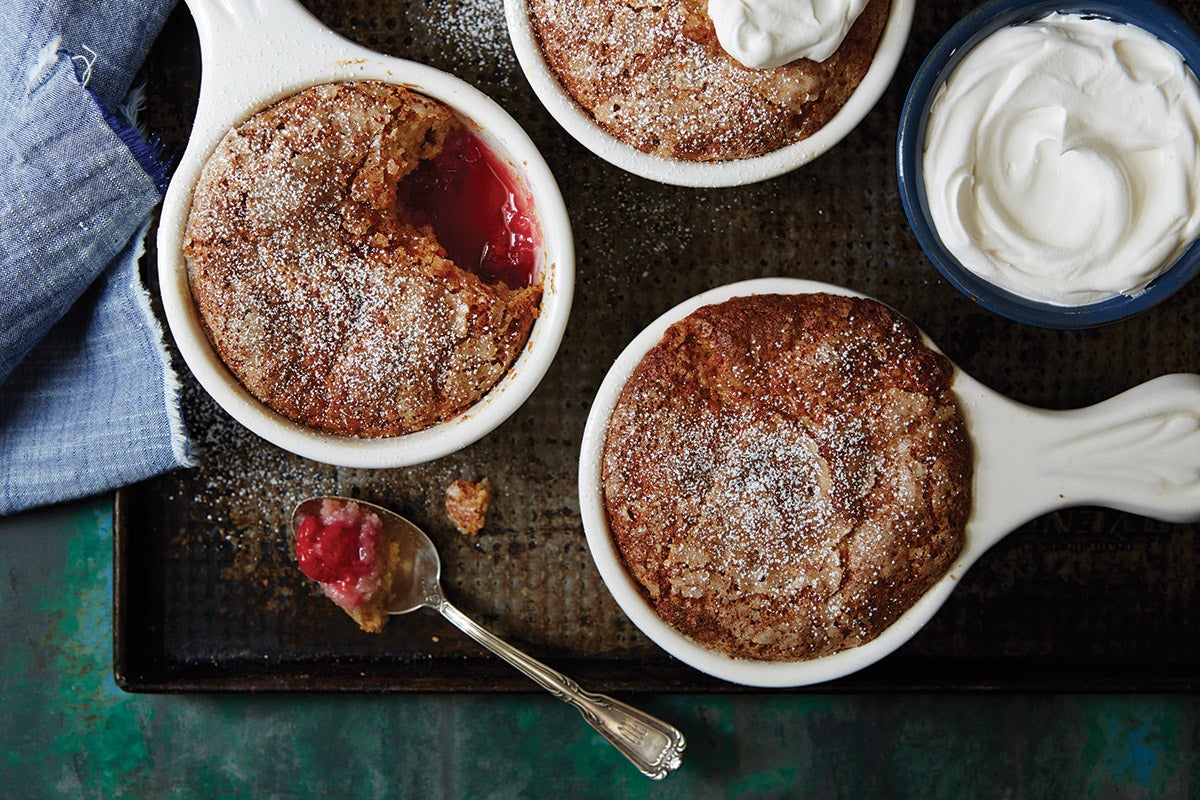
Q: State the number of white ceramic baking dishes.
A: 3